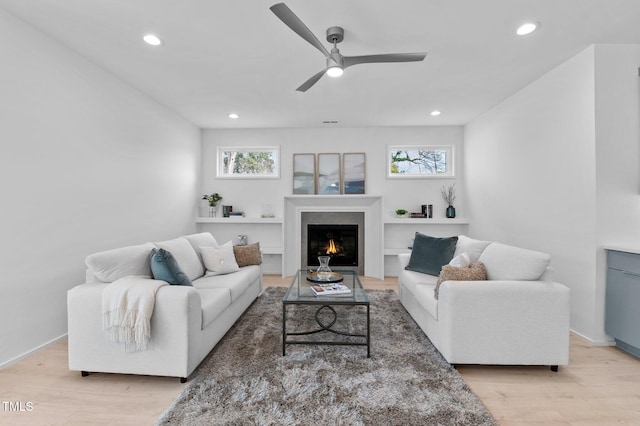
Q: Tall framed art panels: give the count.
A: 3